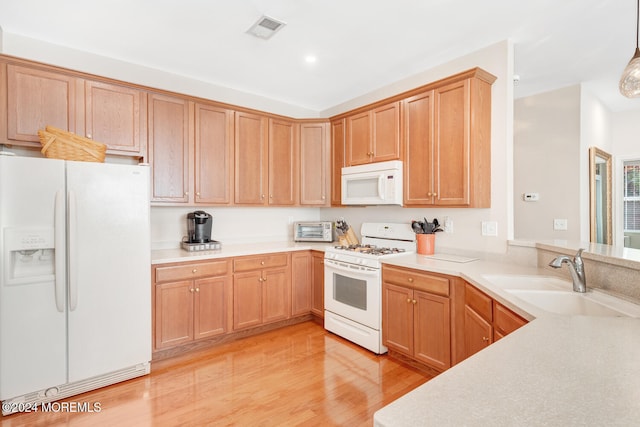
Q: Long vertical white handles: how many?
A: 2